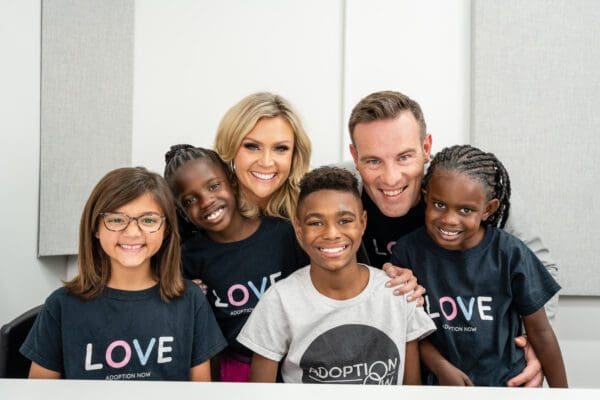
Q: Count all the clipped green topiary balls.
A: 0